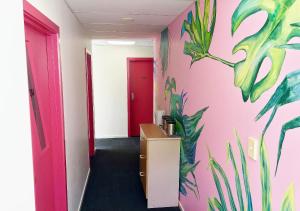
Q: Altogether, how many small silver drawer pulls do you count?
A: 2